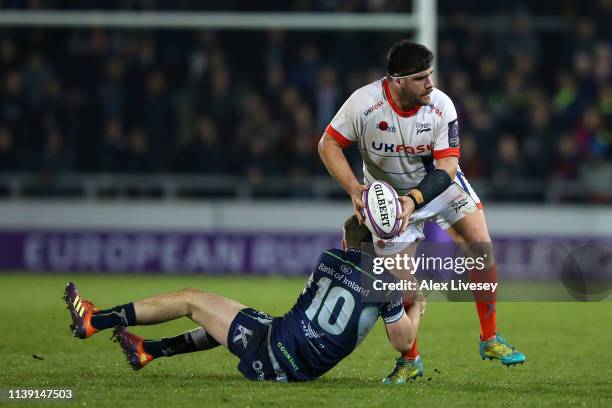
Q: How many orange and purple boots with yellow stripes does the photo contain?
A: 2